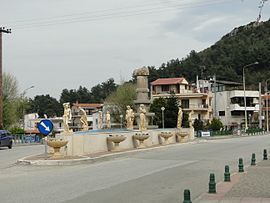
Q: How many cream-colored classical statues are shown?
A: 8